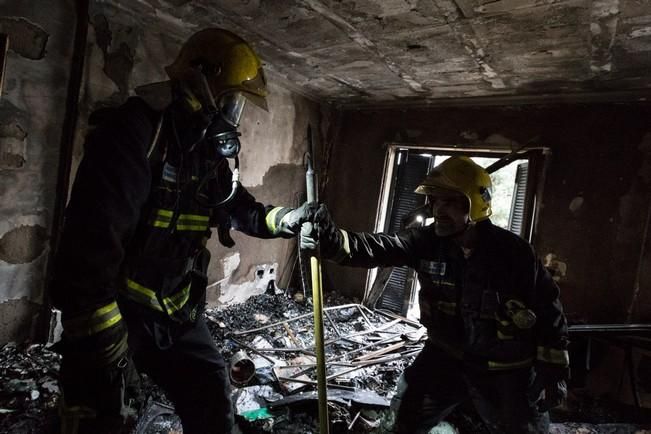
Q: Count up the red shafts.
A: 0